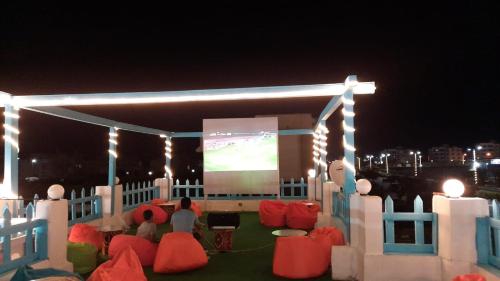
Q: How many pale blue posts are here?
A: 6